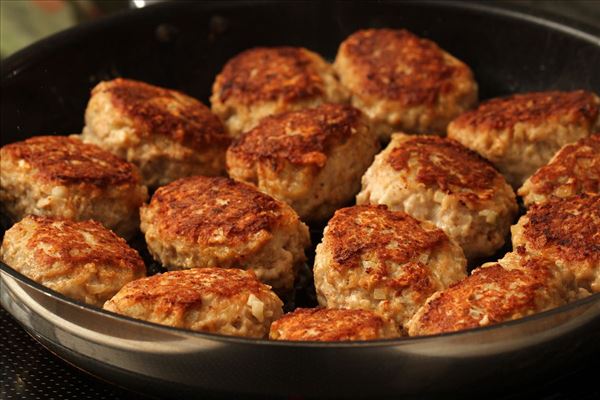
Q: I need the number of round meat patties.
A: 15